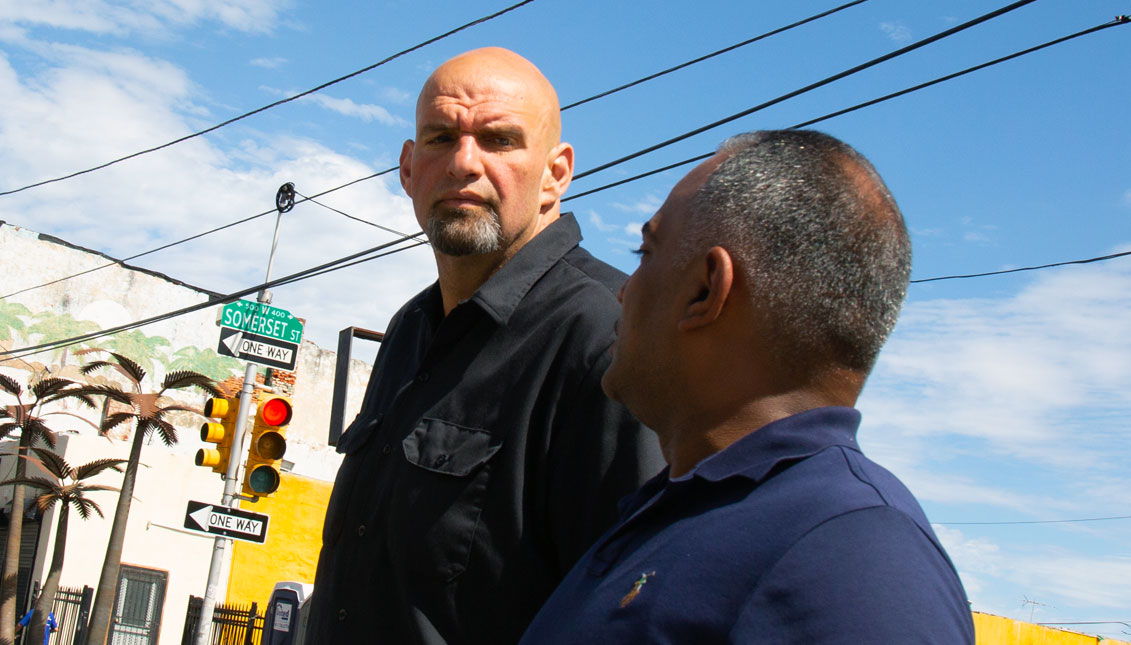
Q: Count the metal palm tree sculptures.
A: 3